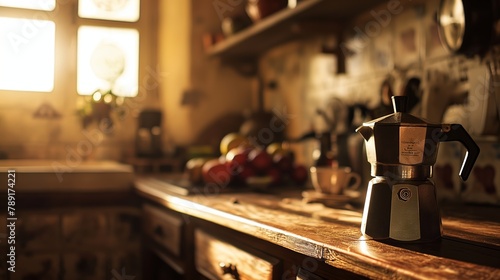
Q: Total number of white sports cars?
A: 0